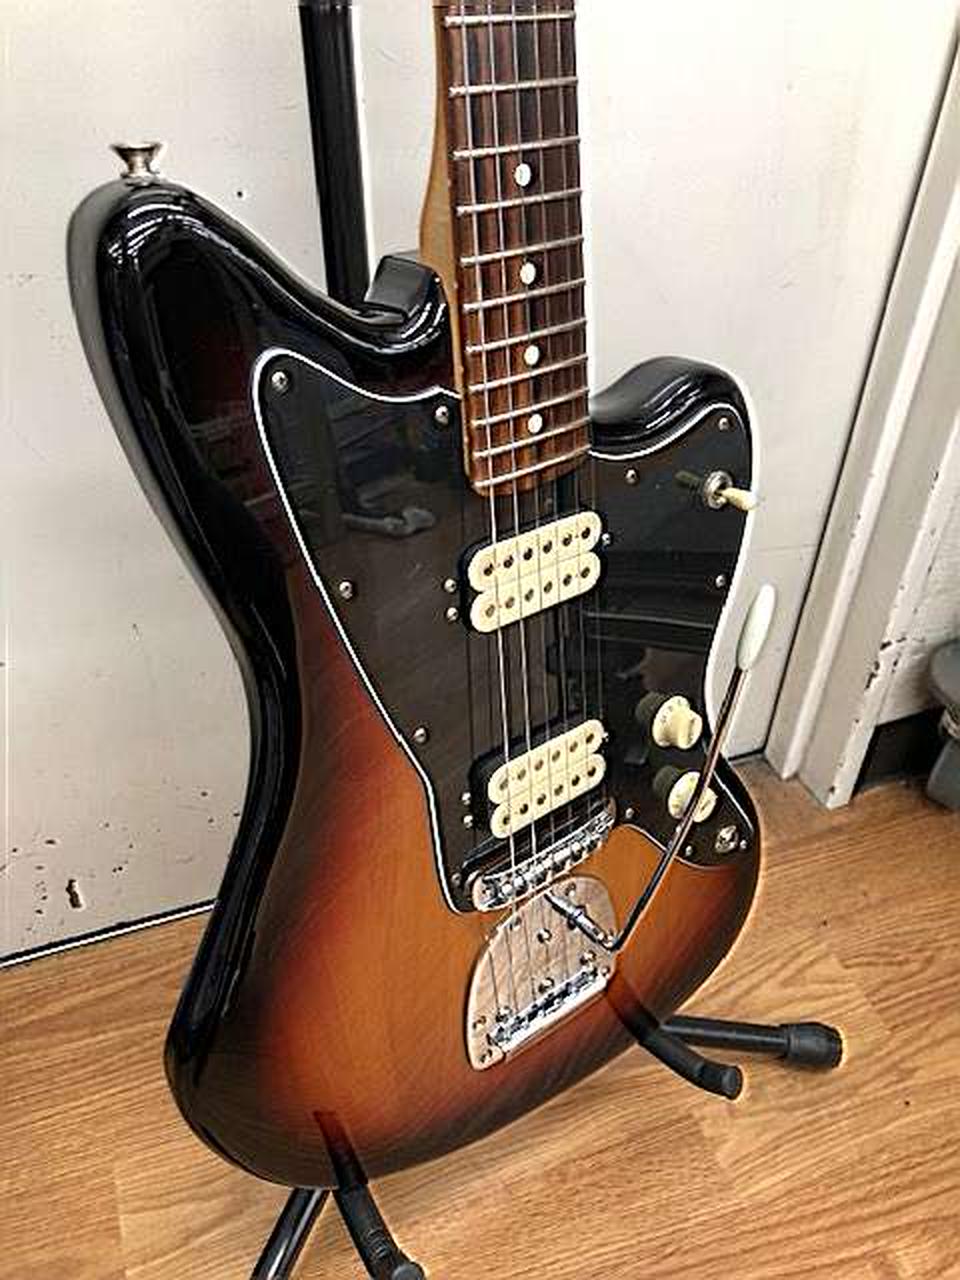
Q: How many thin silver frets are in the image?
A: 11